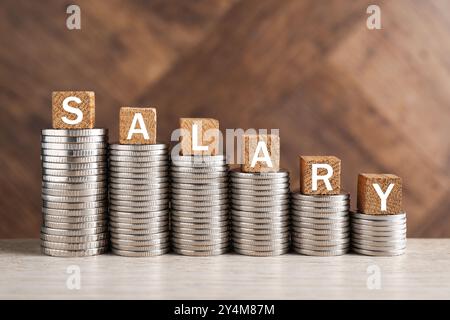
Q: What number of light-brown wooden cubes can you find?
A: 6